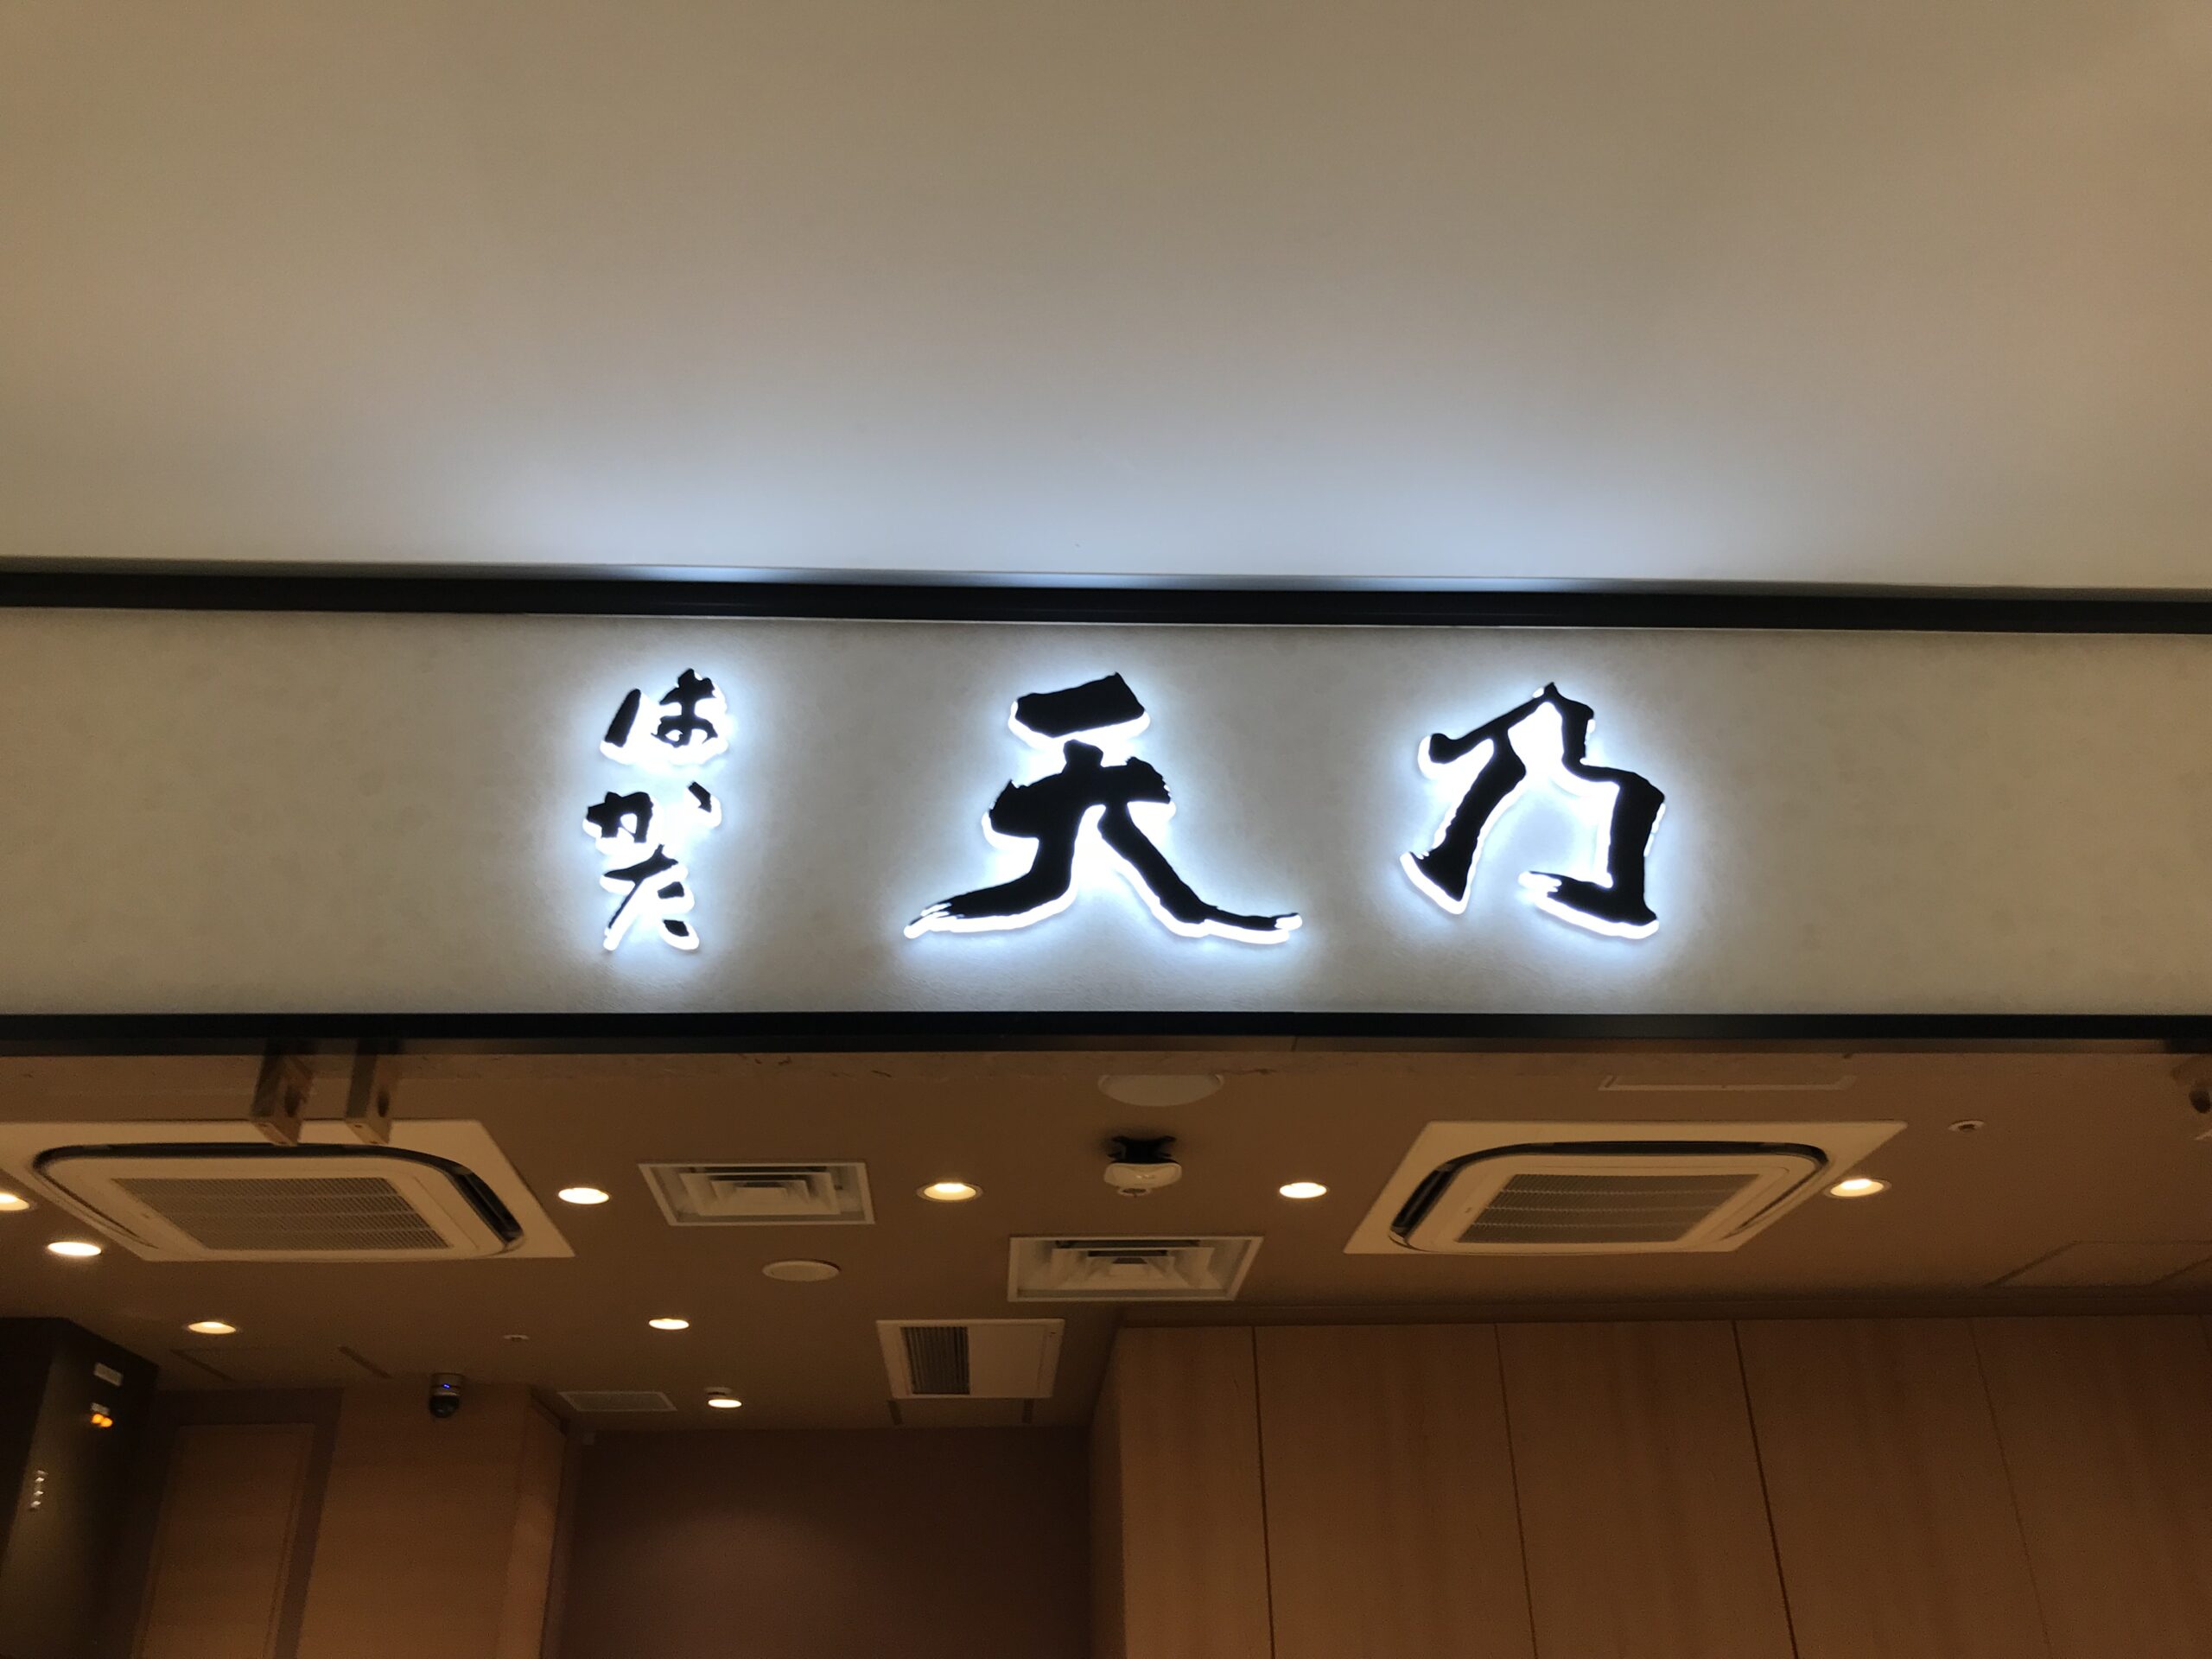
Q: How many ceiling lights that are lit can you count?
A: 9